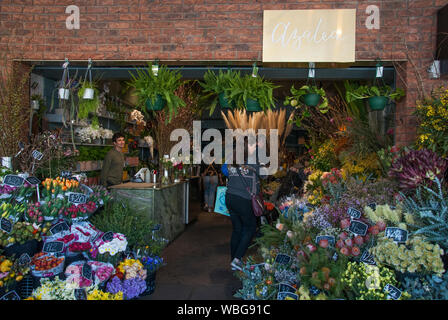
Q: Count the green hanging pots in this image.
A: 5